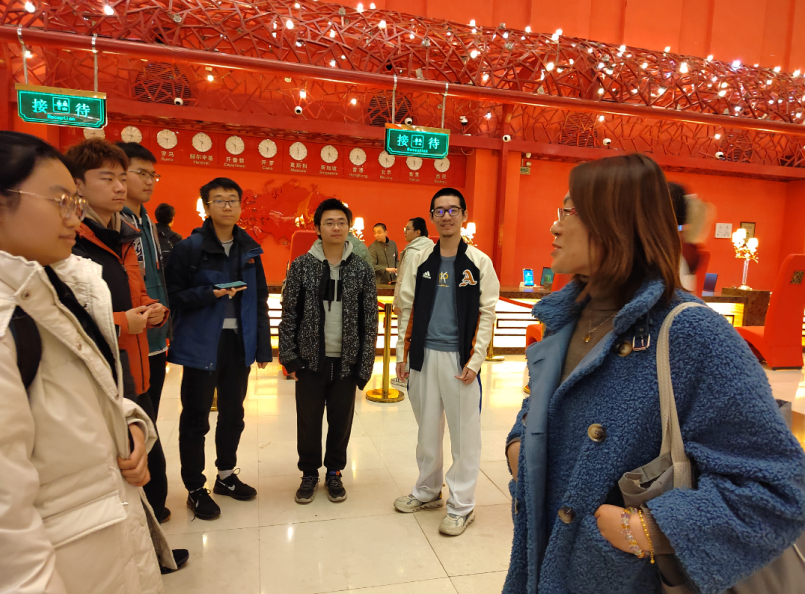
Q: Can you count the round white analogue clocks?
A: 12